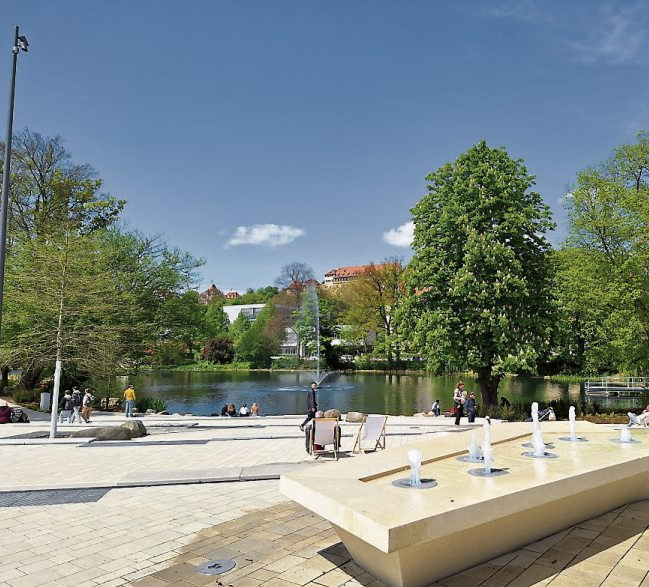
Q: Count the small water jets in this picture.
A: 7